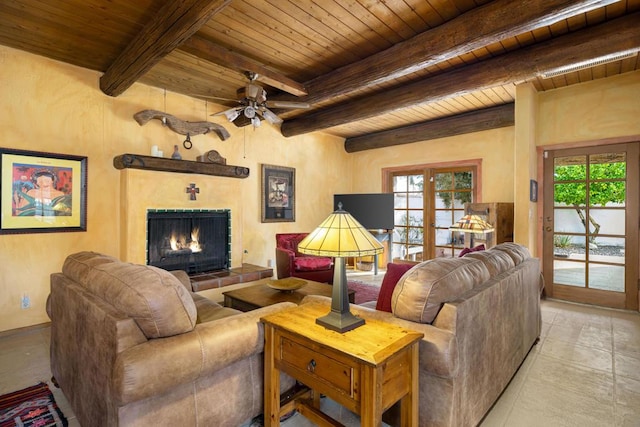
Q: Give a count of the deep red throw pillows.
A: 2